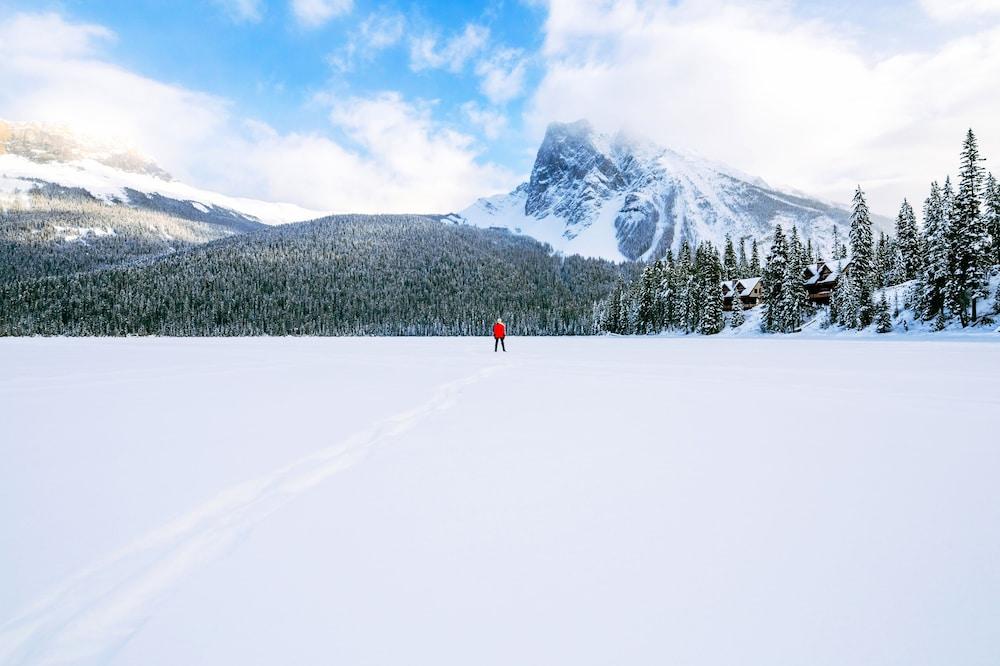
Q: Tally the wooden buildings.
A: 2